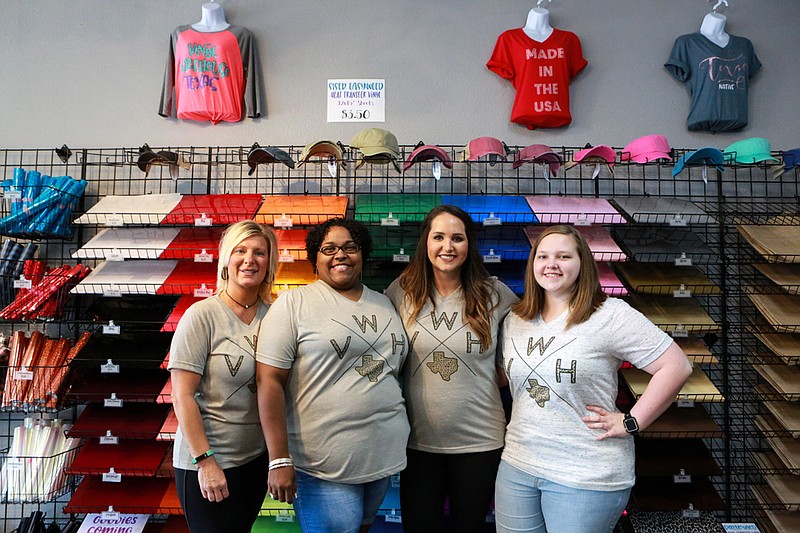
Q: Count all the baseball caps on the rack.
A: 12